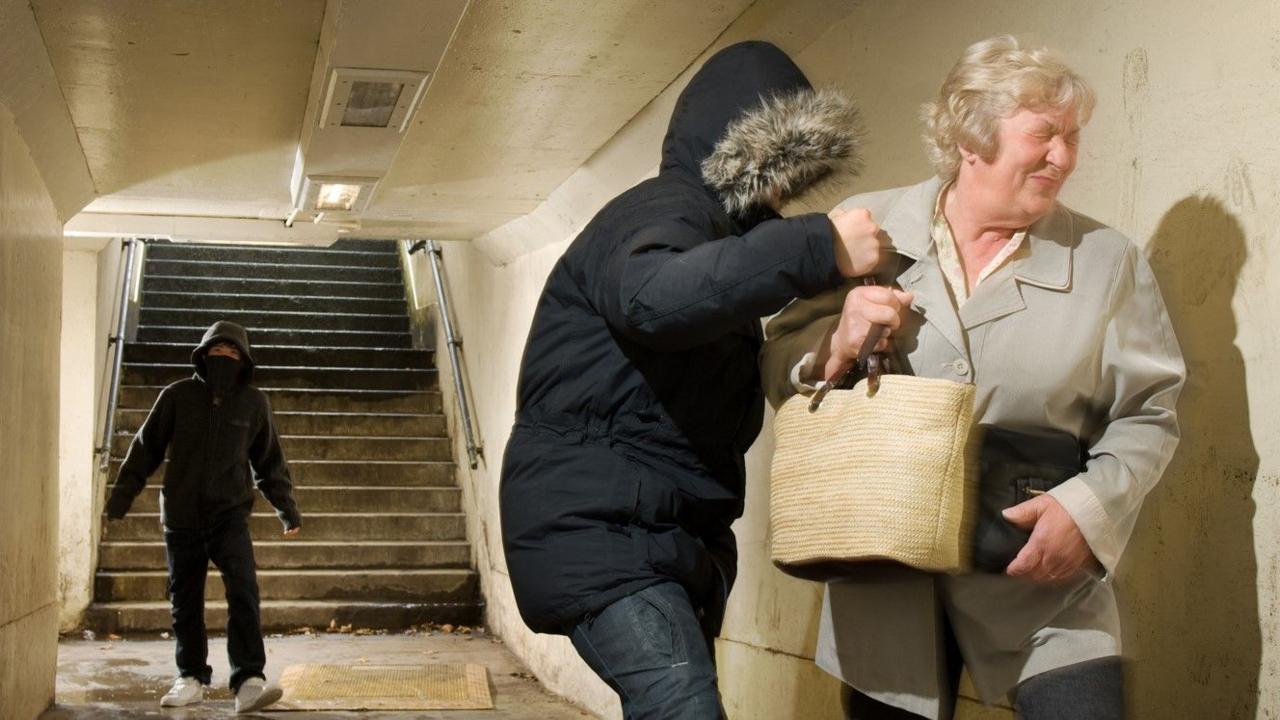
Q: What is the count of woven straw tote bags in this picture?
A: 1